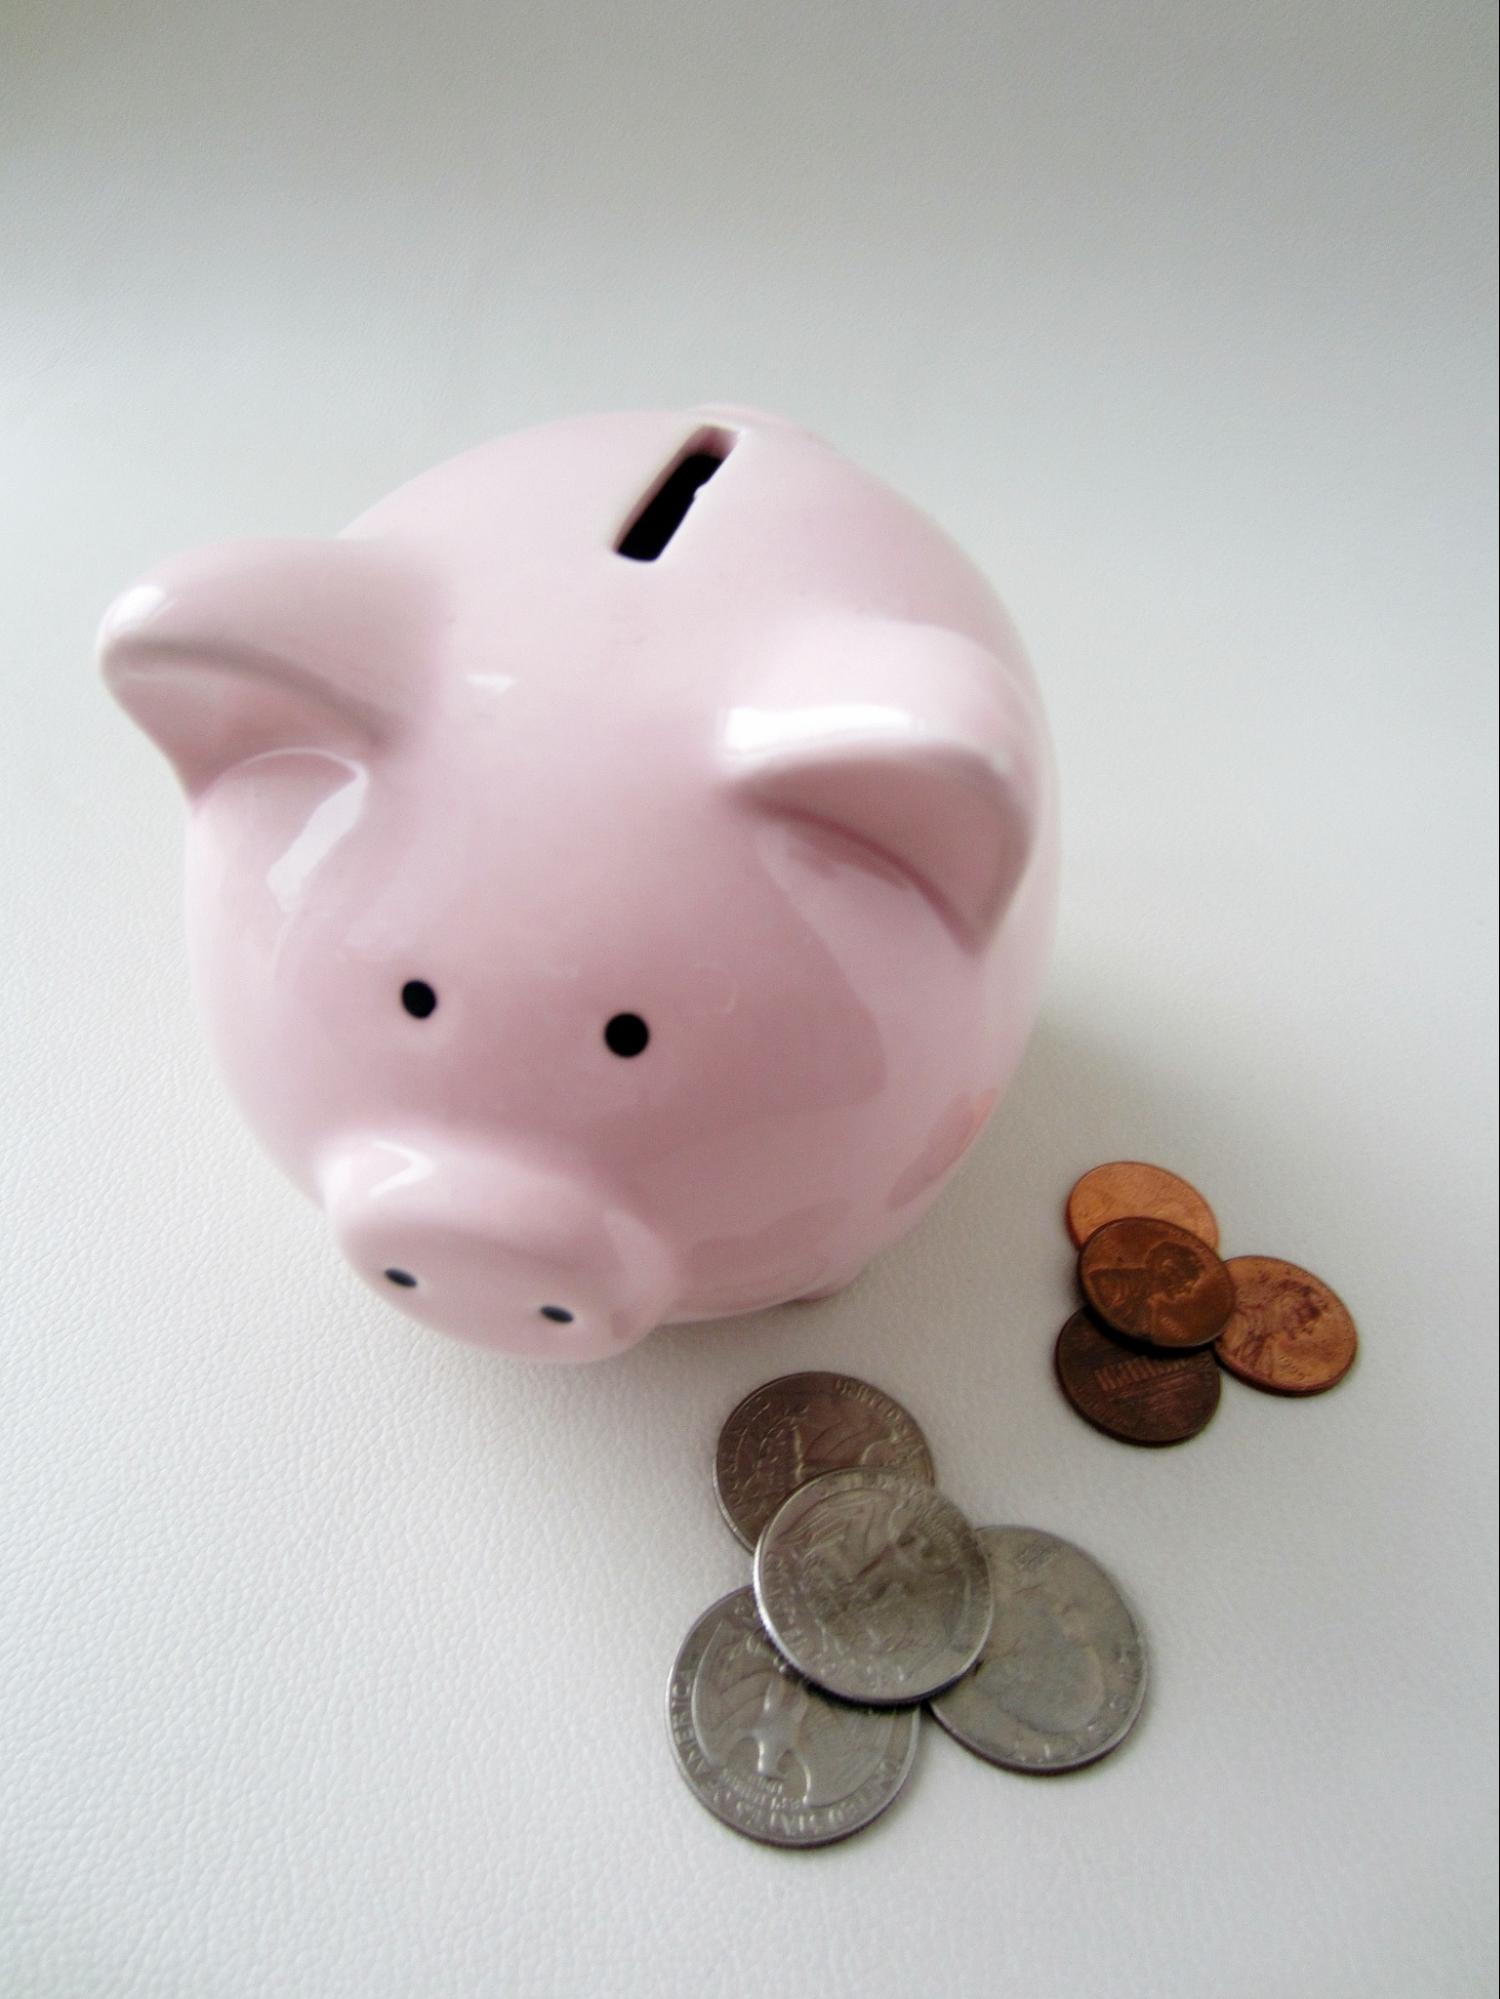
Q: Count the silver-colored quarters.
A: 4